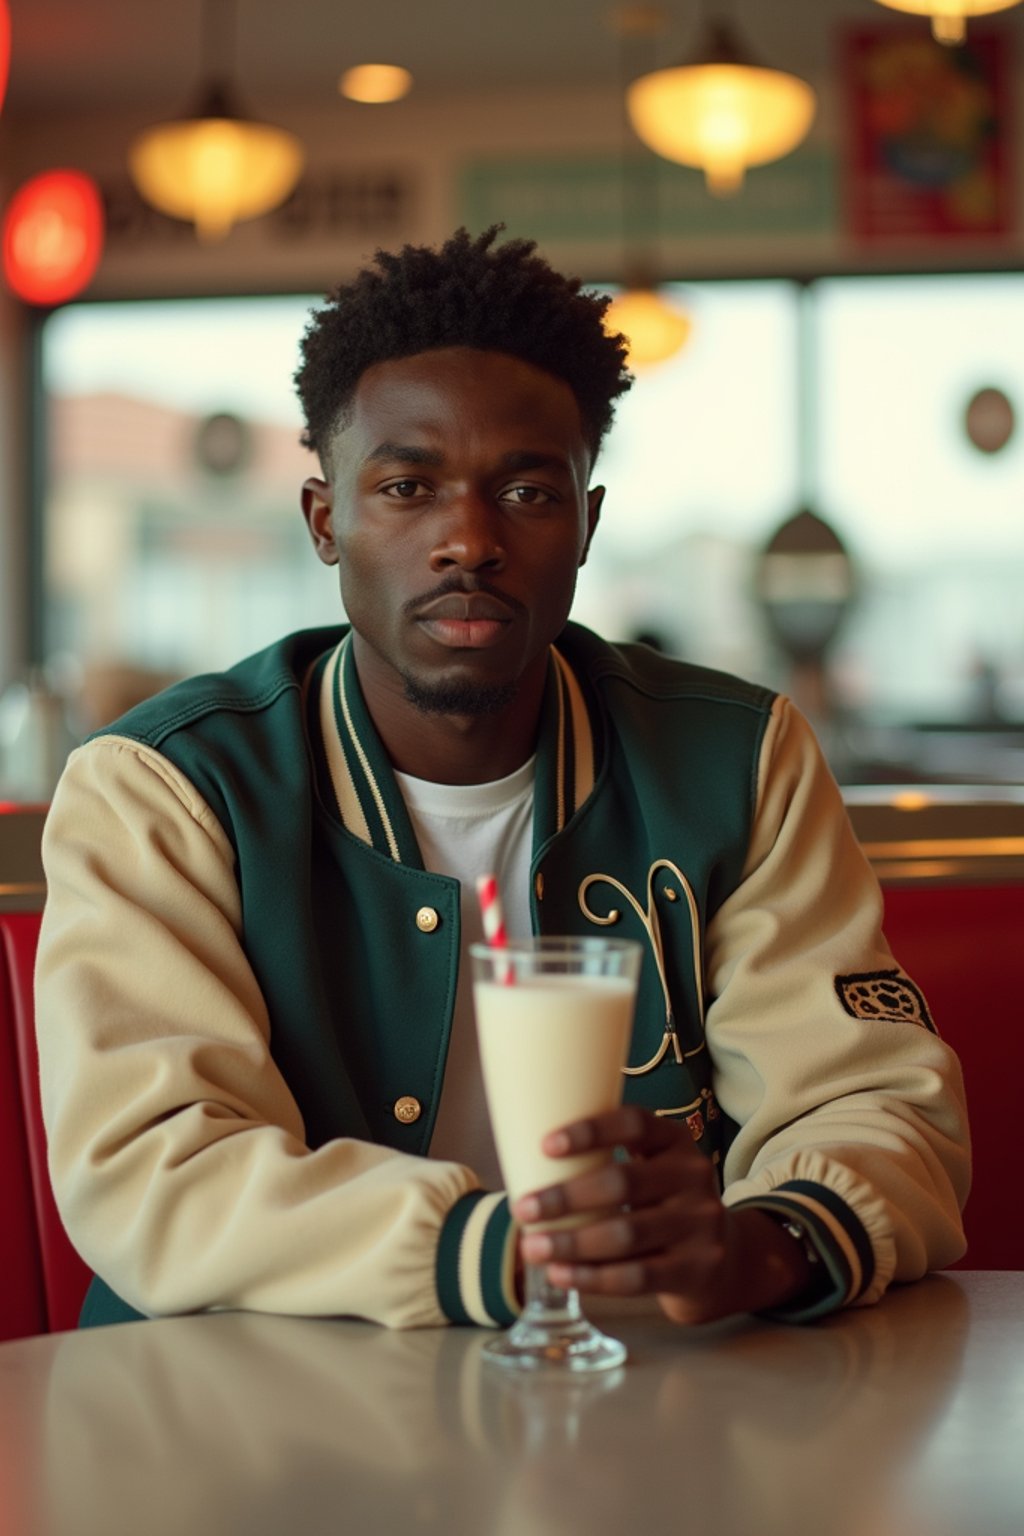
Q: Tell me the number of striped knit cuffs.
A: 2